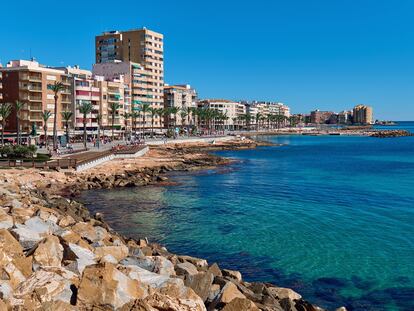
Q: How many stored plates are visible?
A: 0